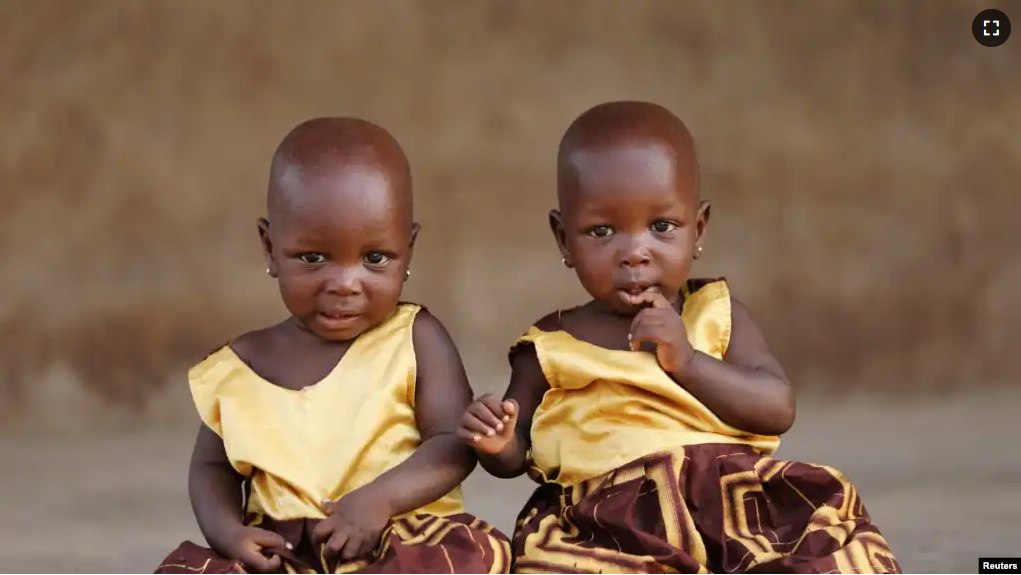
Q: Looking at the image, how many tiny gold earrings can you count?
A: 4